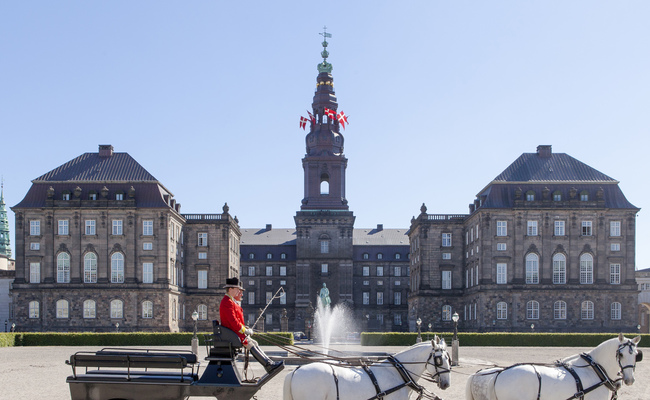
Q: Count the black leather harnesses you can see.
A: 2